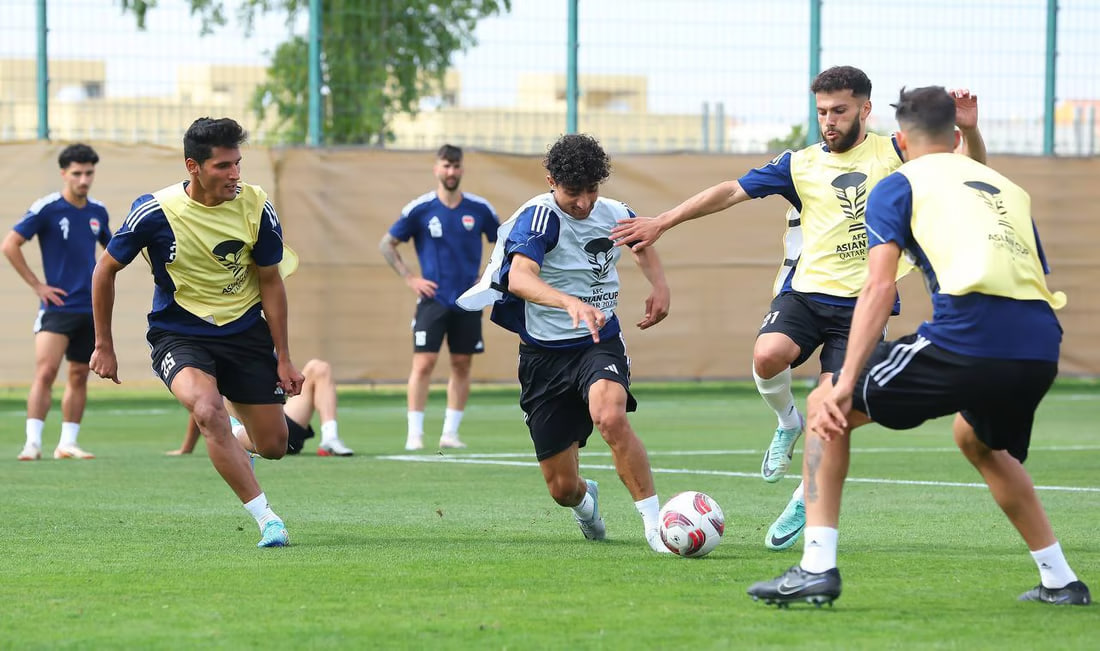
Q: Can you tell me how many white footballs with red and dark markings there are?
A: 1